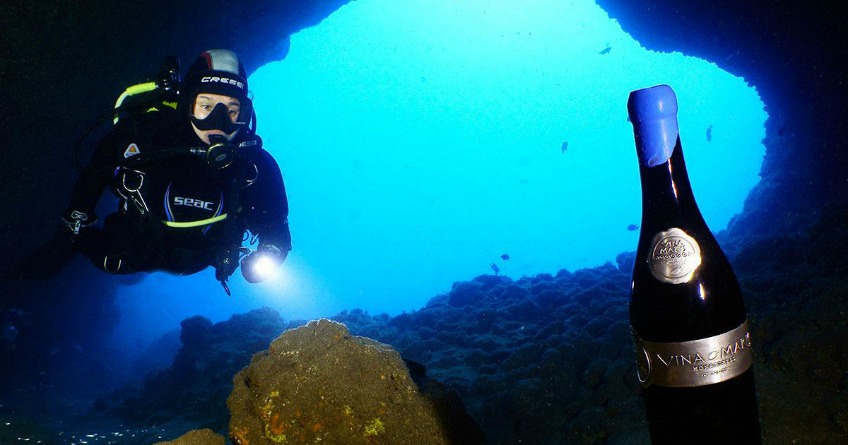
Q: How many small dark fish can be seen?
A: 6